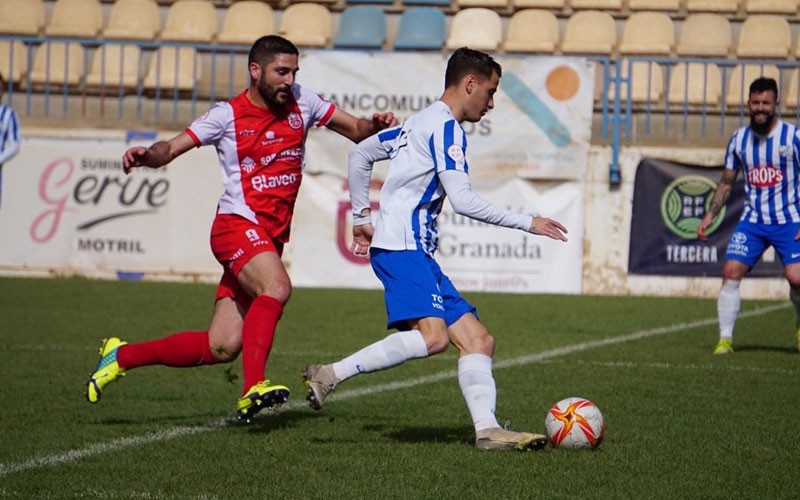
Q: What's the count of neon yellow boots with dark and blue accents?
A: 2